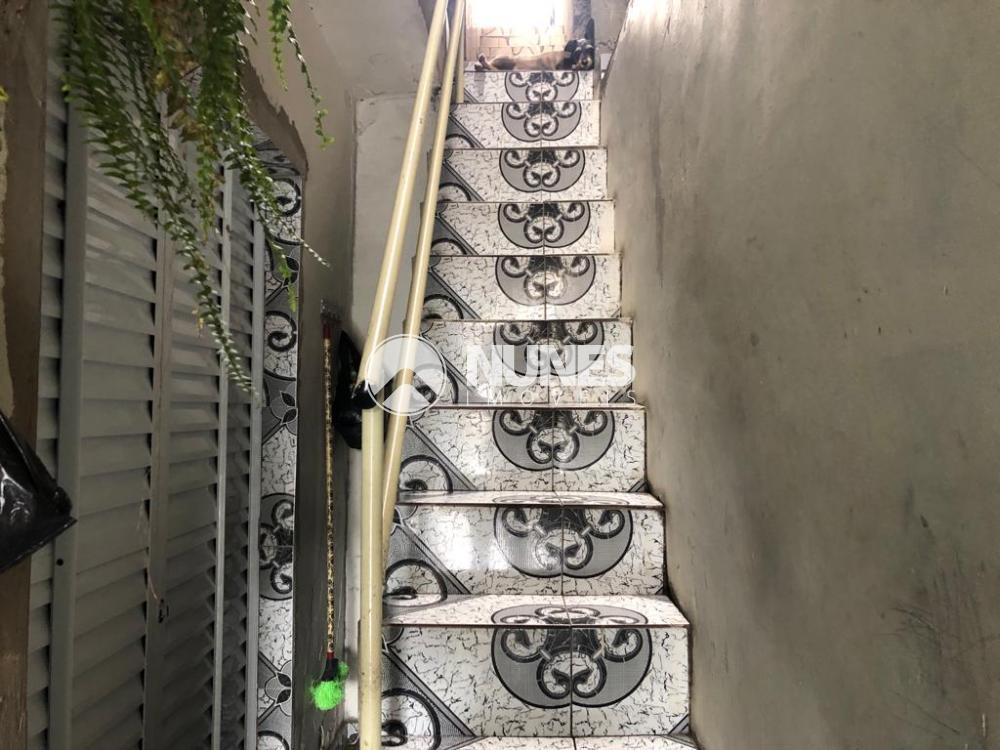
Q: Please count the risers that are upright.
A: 9